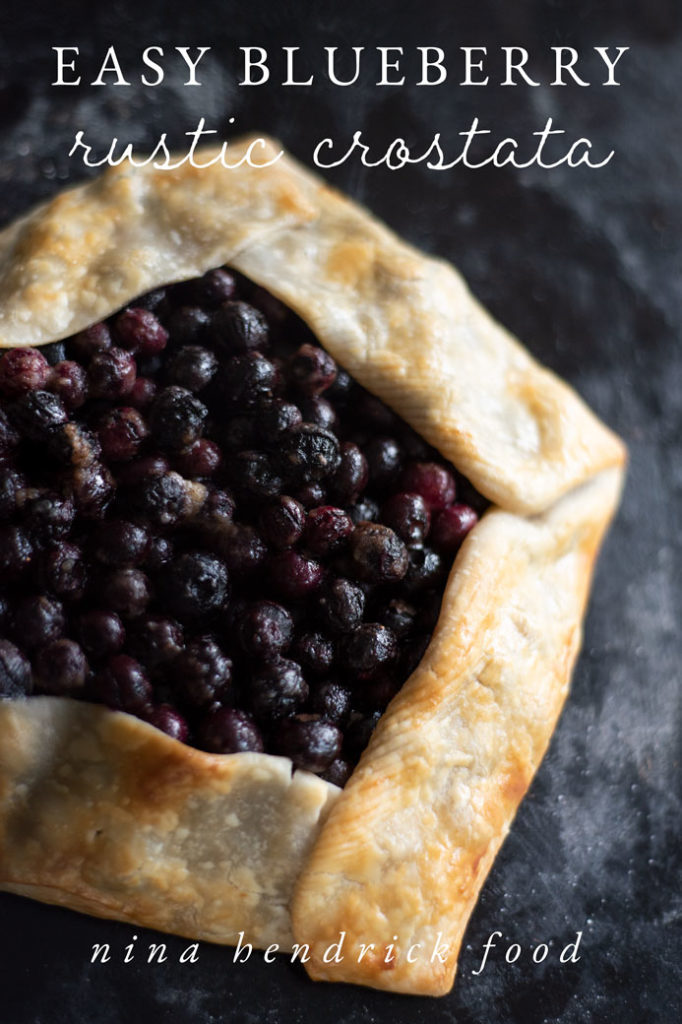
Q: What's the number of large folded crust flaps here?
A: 4